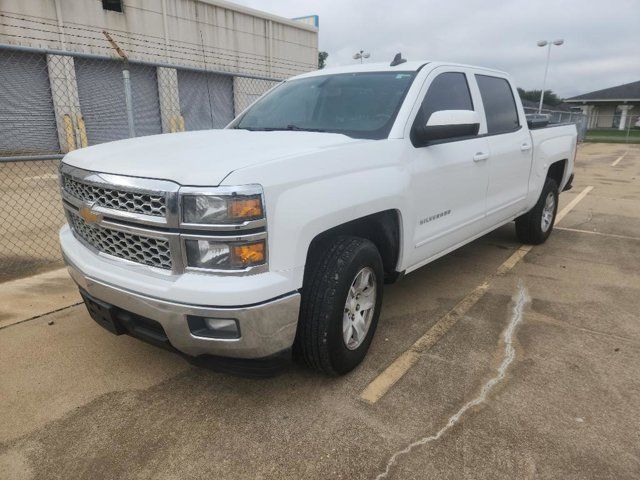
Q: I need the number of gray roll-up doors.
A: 3